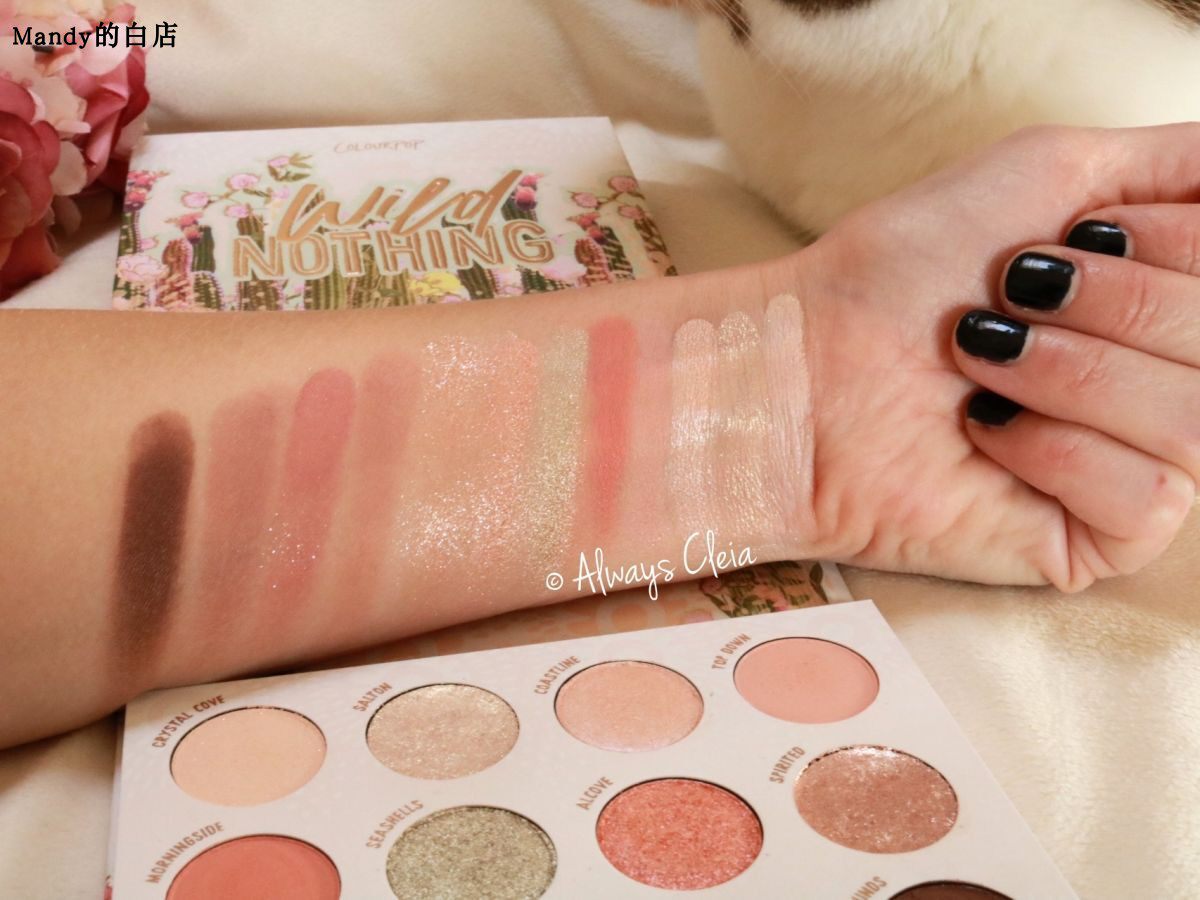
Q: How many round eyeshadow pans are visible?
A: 9